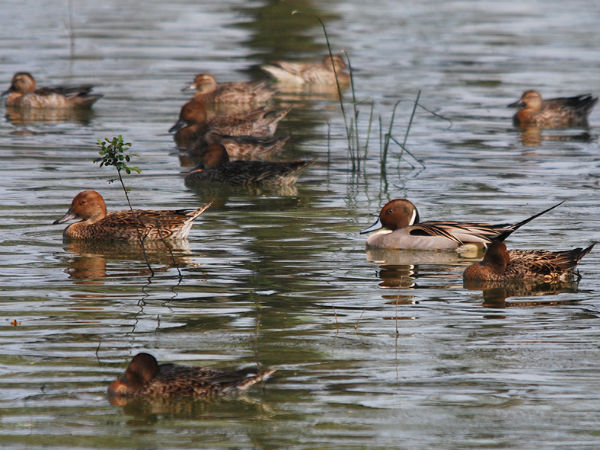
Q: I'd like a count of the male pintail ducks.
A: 1